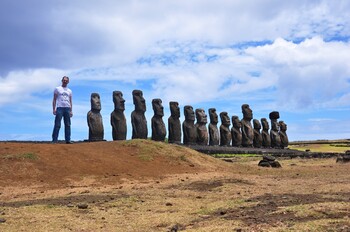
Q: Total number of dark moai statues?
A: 15